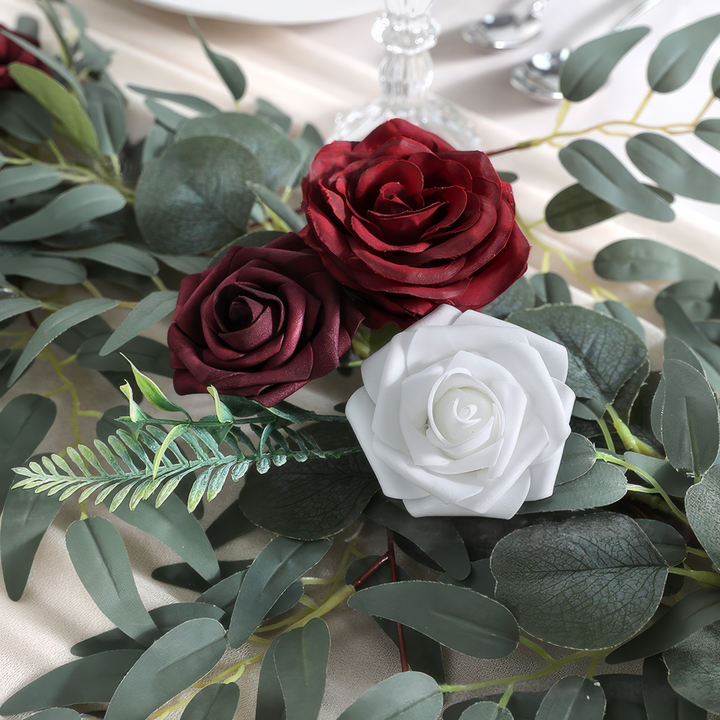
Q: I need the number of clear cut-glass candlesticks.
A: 1